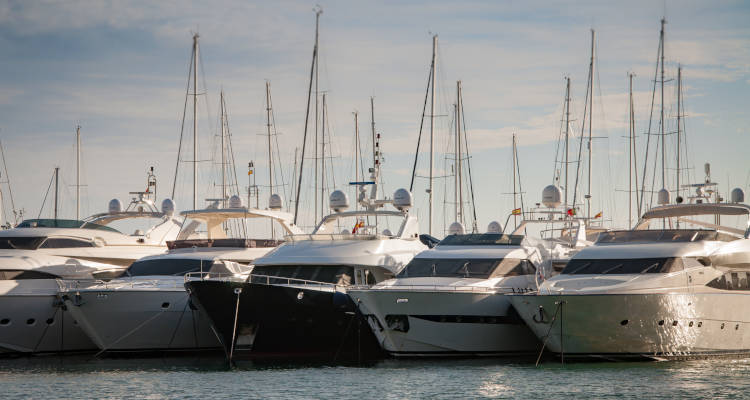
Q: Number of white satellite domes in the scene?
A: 11